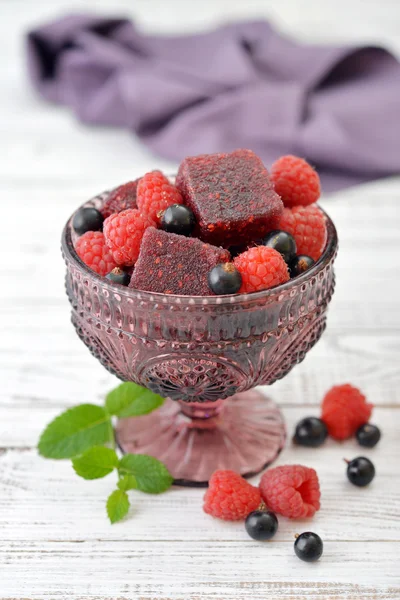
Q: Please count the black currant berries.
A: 11